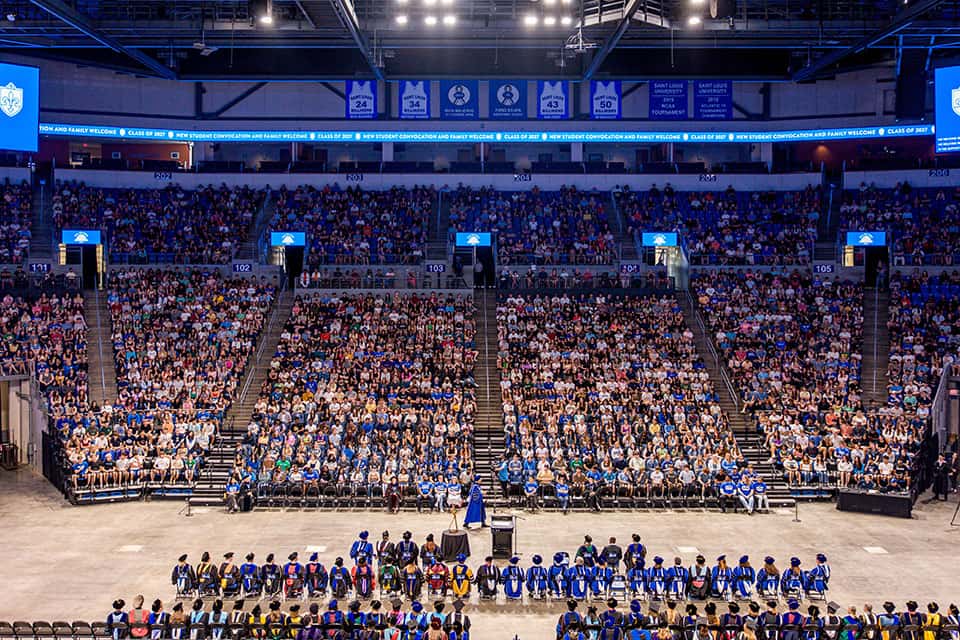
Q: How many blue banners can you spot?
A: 8